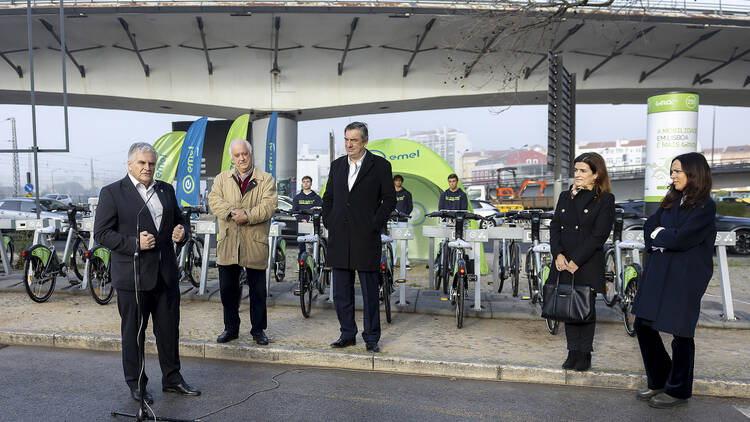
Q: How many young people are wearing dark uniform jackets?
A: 3